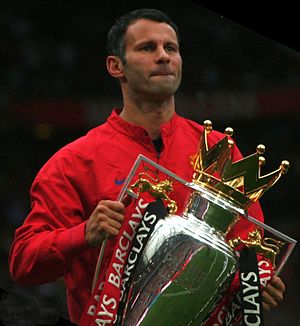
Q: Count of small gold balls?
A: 6